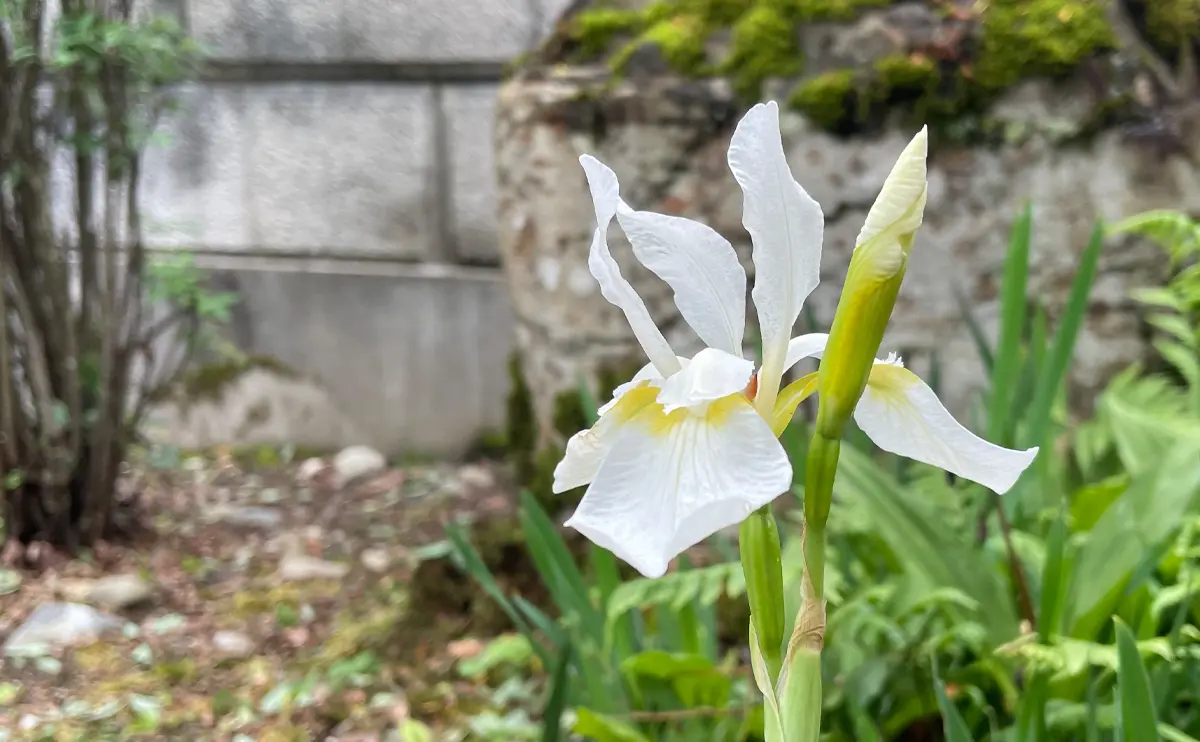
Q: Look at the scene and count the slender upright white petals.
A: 3